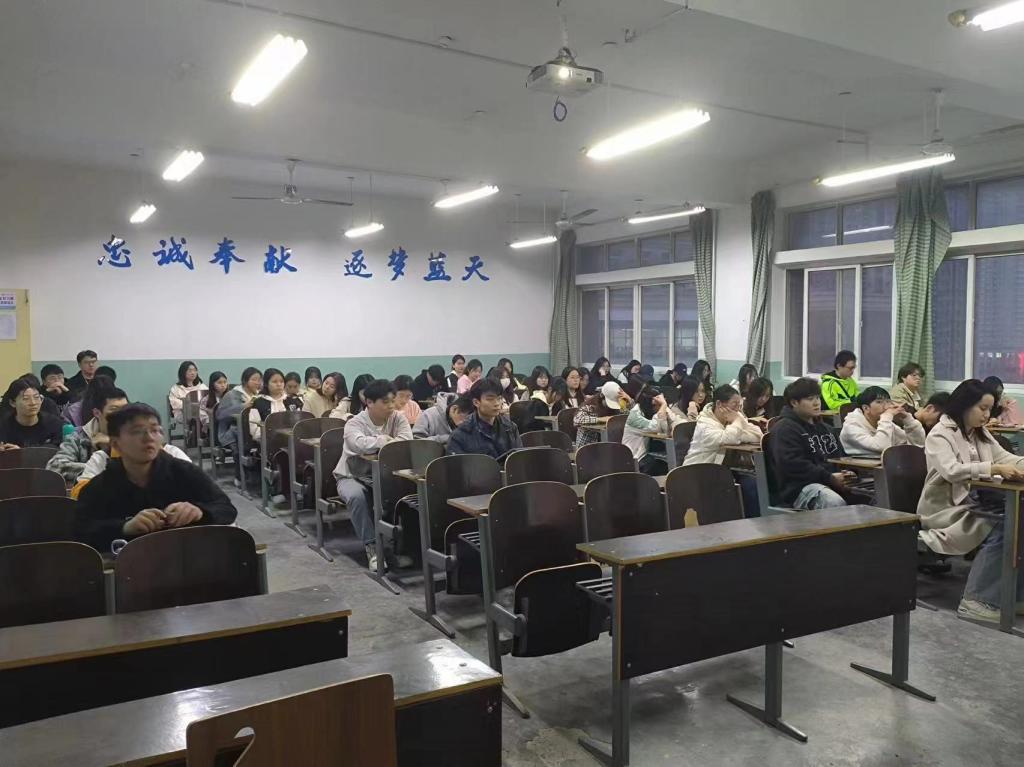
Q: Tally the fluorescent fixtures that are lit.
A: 10